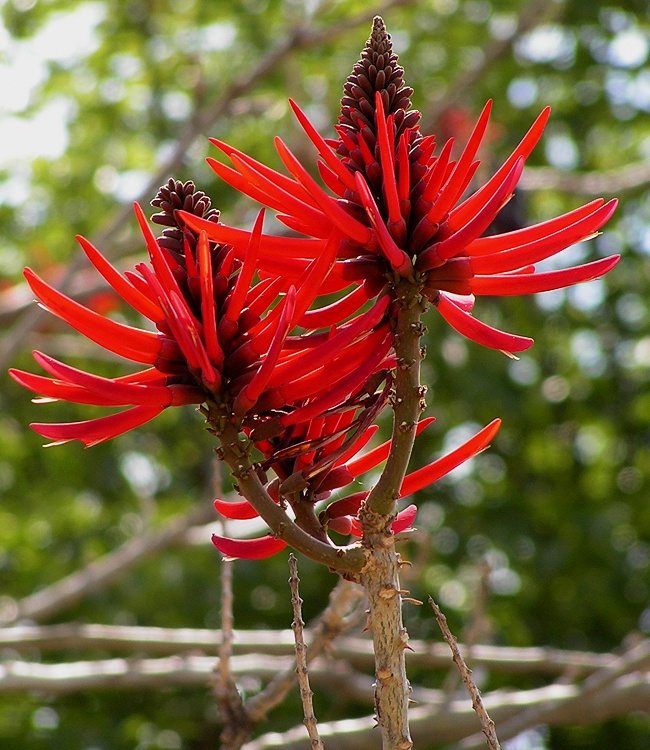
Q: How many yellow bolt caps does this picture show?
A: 0